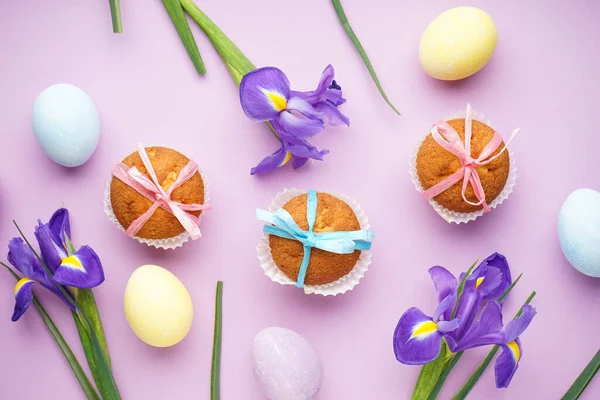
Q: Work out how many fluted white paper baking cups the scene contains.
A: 3